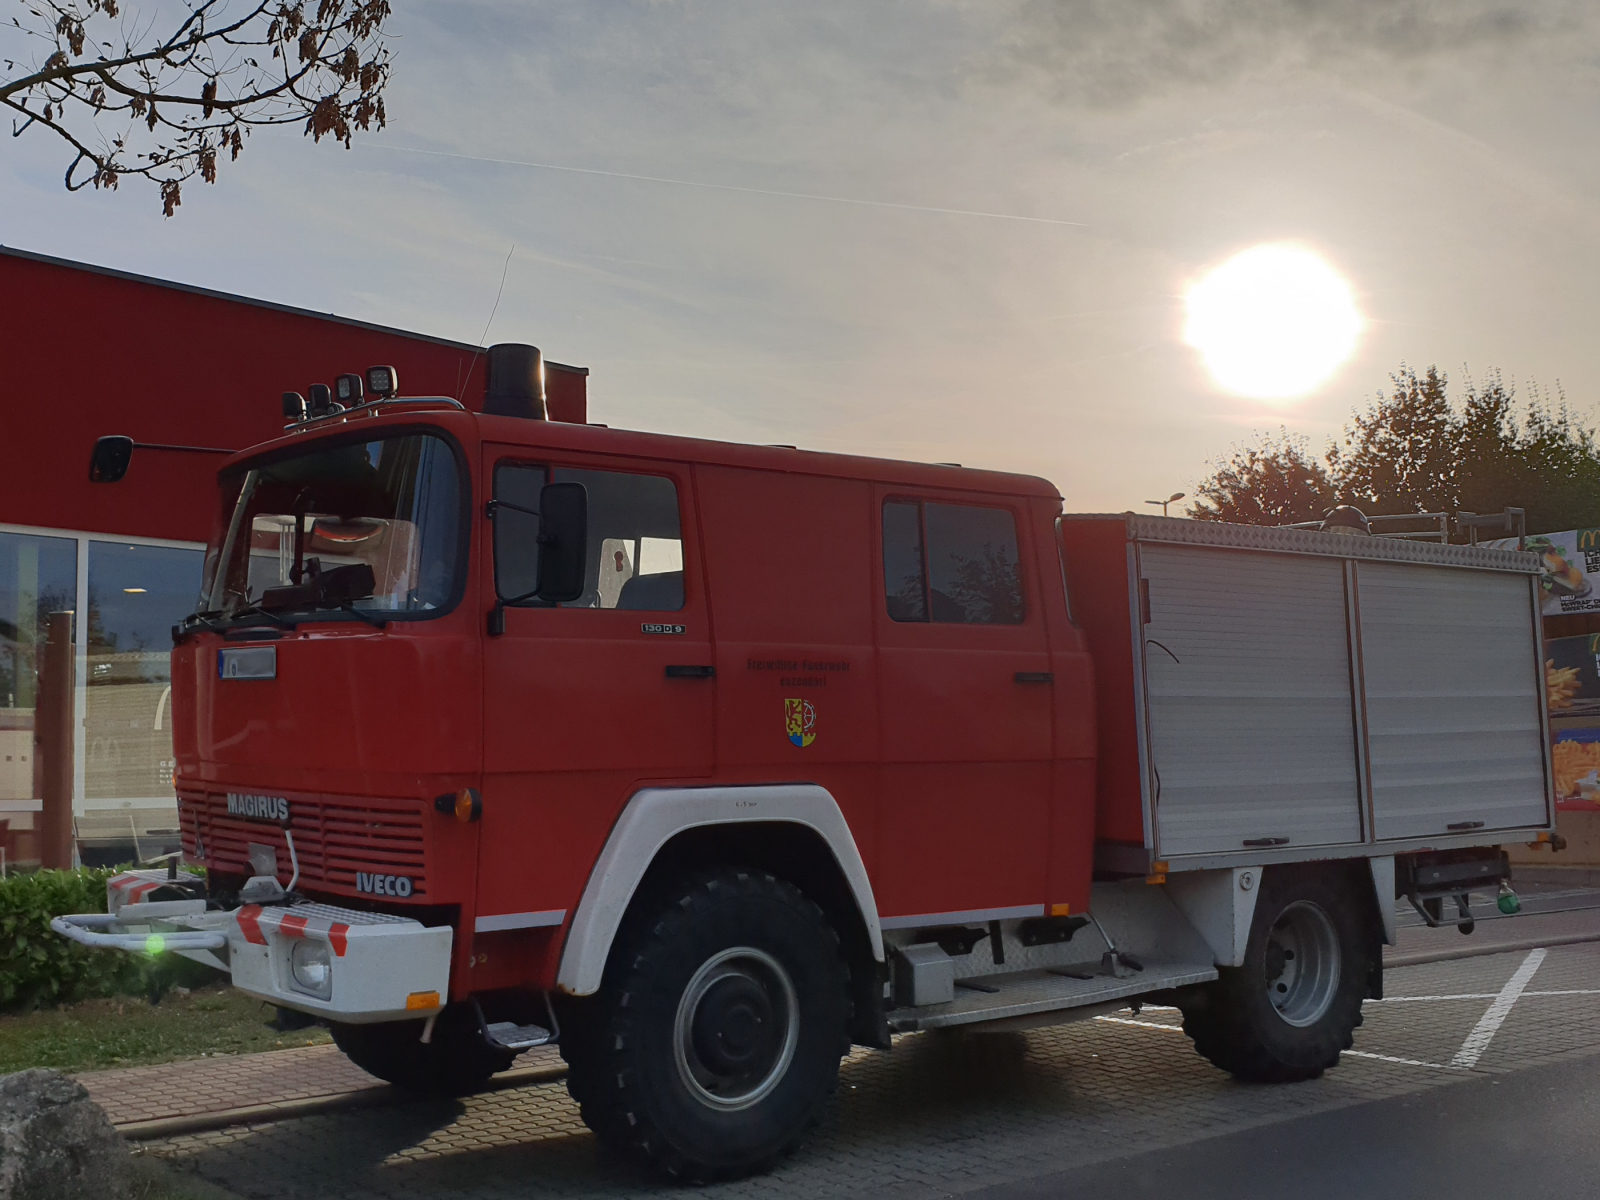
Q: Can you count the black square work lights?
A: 4